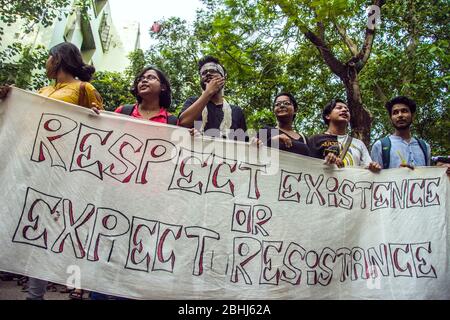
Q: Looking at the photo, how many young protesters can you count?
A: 6